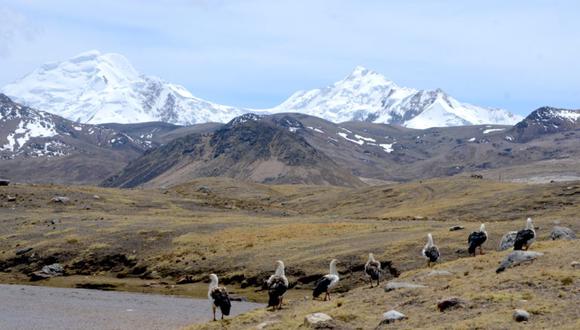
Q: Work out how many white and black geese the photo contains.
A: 7